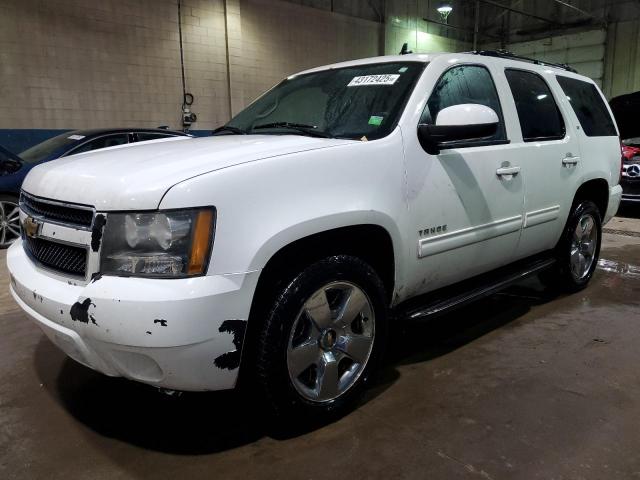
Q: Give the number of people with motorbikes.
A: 0